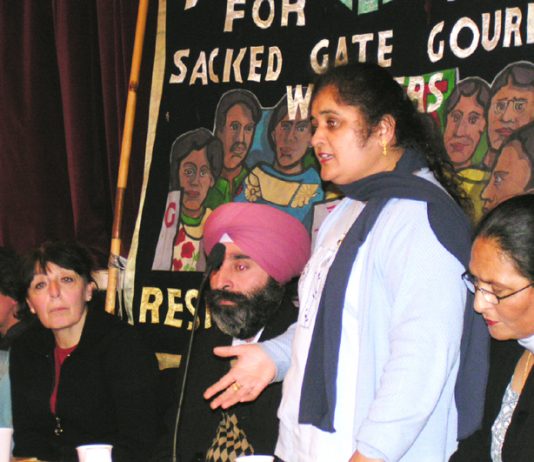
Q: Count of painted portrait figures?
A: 6